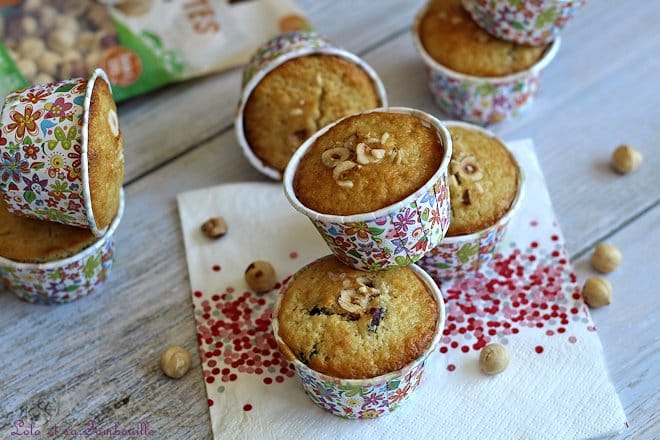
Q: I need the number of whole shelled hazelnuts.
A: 7